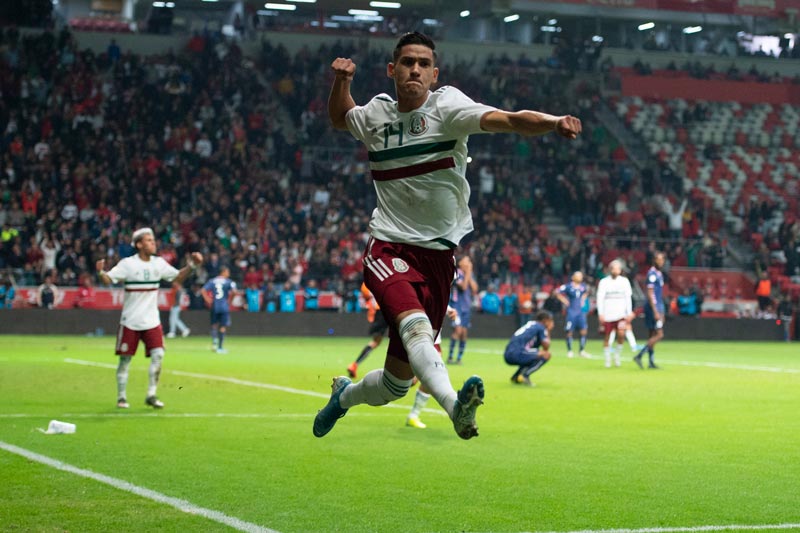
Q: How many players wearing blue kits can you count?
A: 5